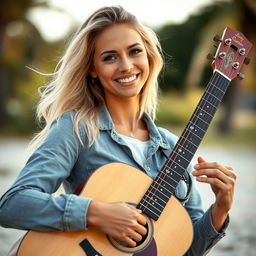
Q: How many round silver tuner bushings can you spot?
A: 4